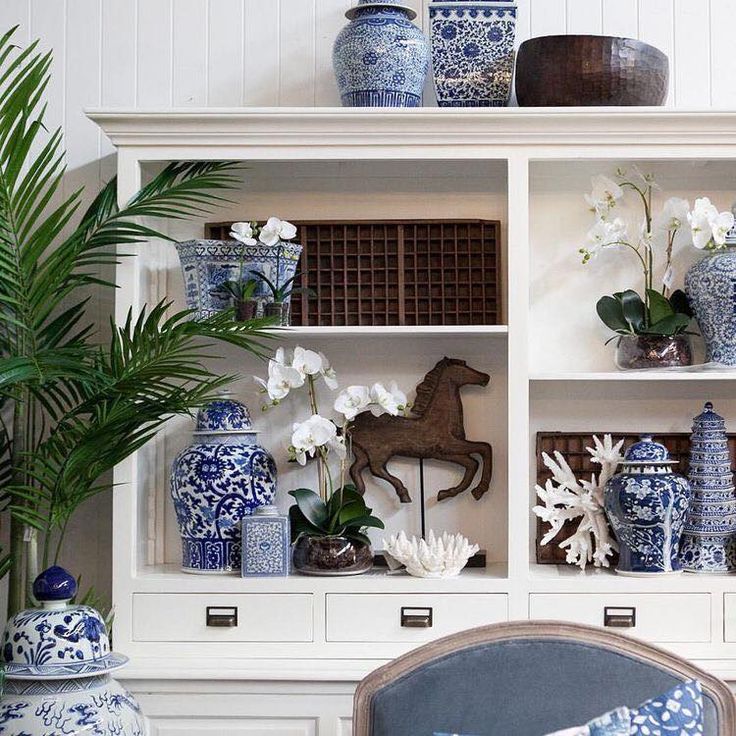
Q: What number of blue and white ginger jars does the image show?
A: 5